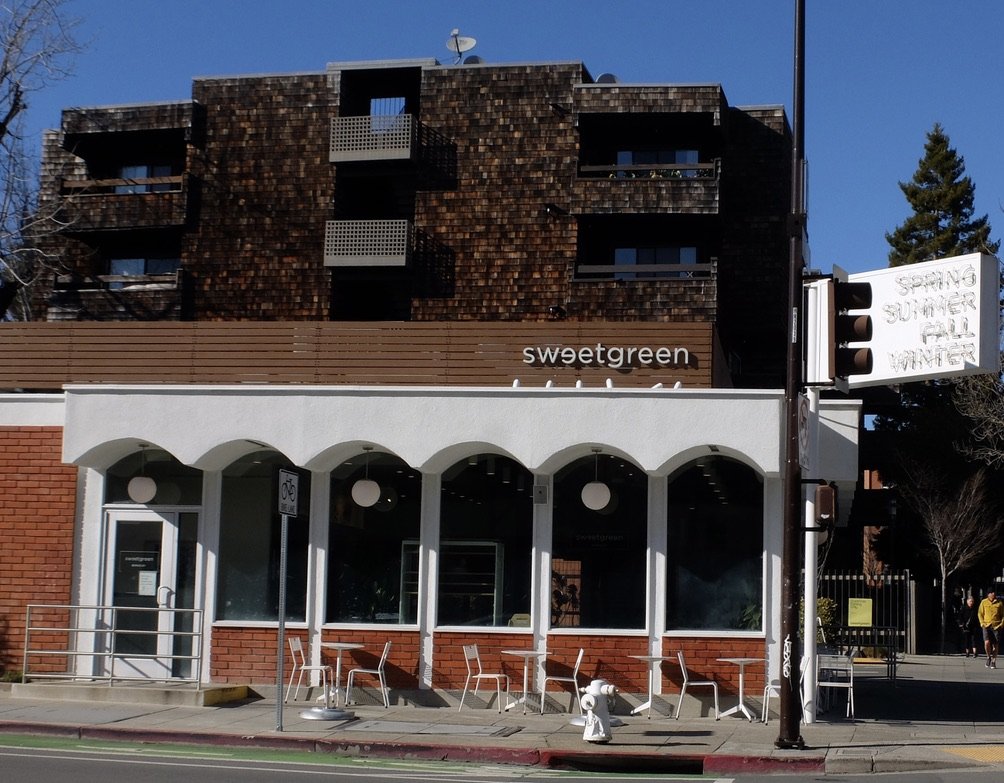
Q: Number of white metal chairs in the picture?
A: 7